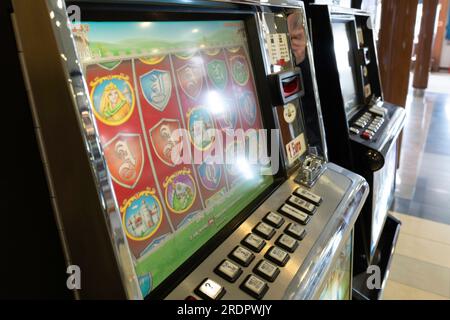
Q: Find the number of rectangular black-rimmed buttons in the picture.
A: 14